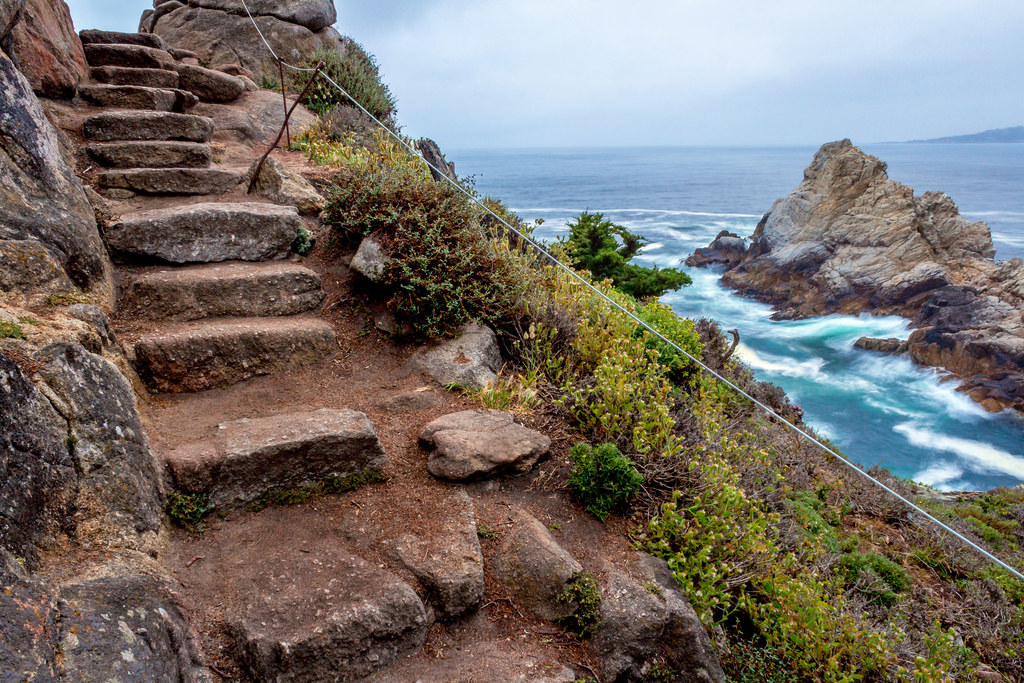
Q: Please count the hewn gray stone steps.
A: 12